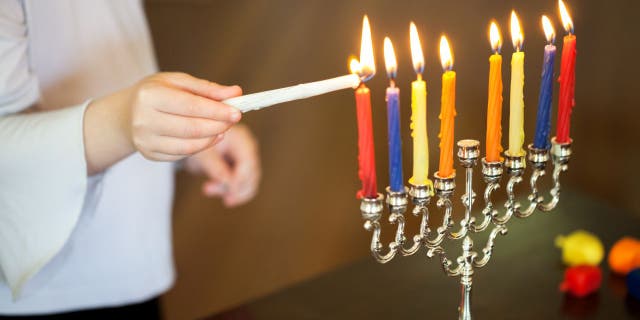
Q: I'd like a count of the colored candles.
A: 8